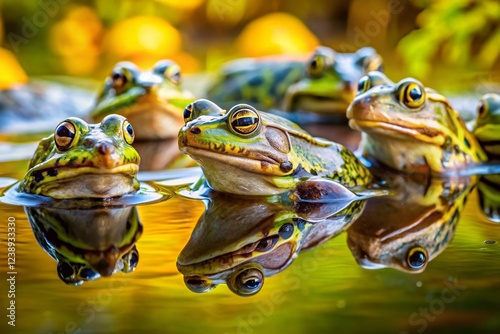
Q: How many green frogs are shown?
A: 6